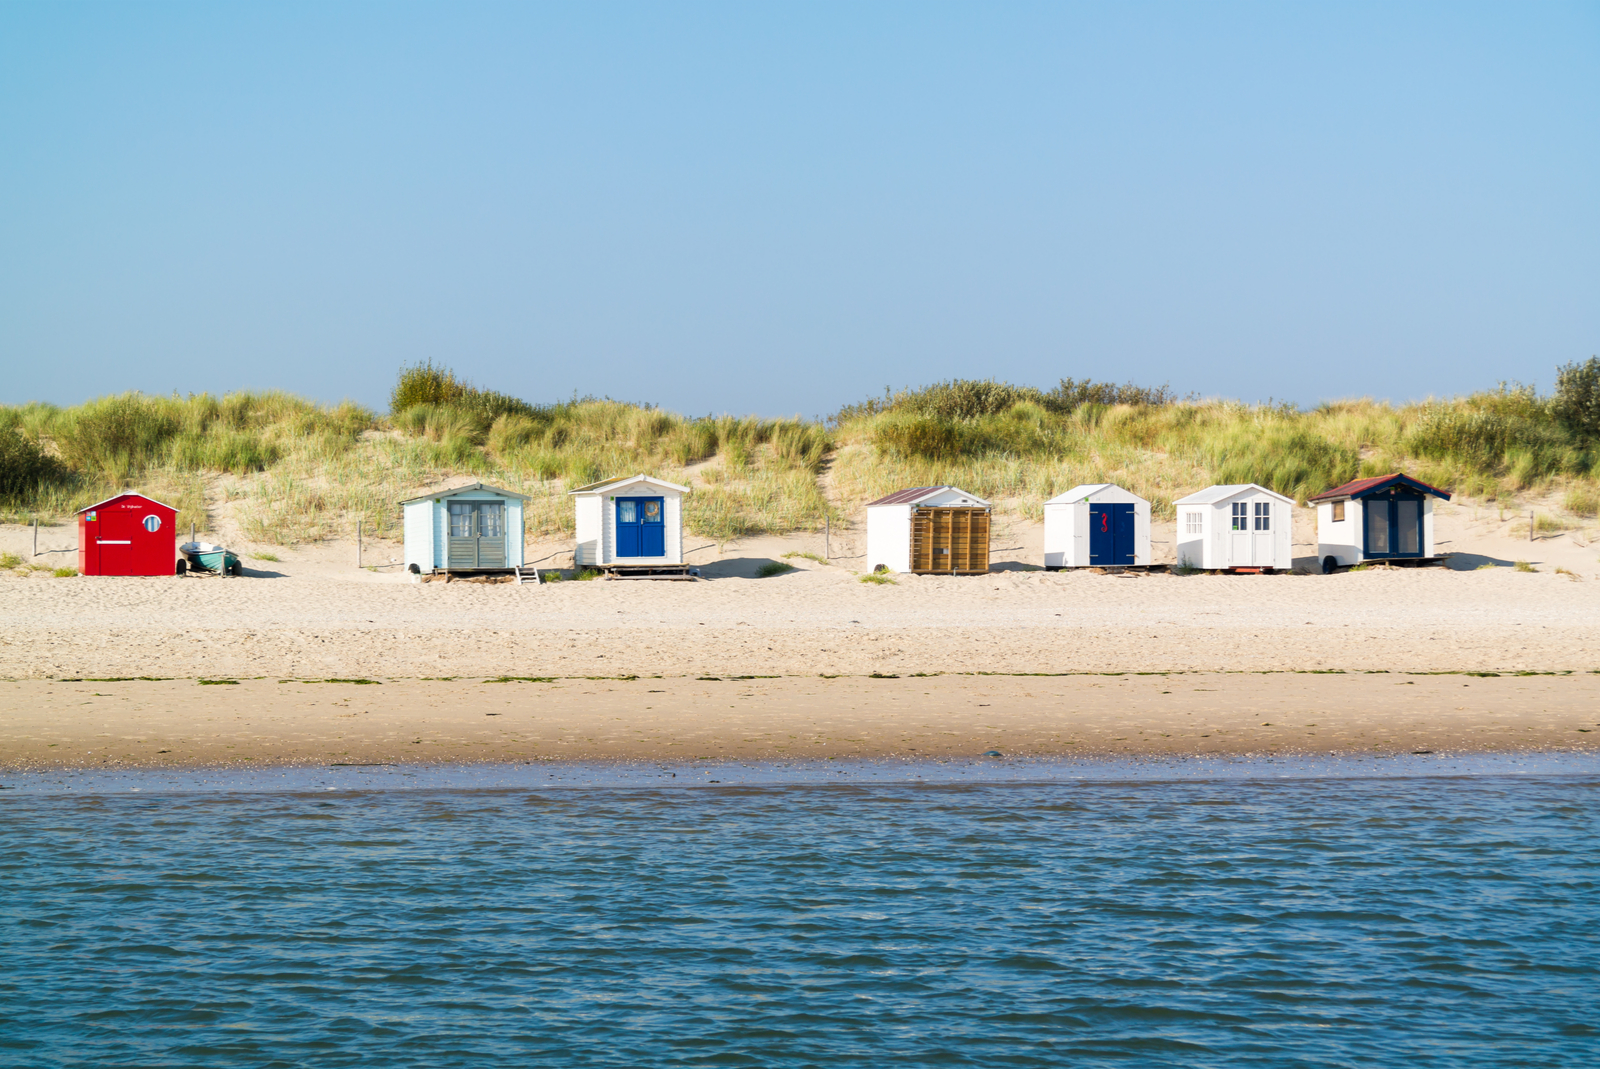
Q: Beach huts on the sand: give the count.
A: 7